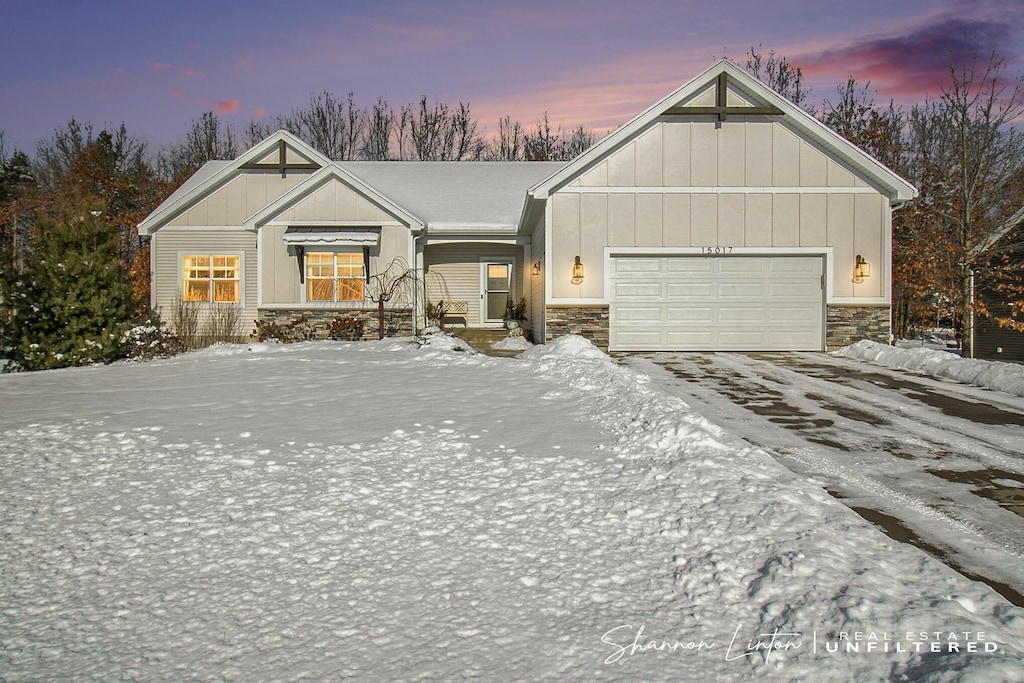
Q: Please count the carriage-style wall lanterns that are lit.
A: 3